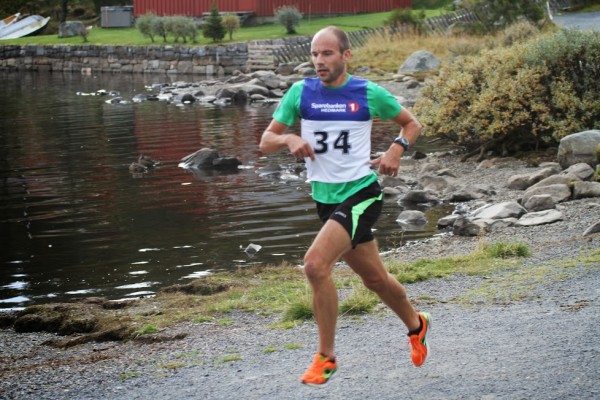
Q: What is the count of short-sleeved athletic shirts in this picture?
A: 1